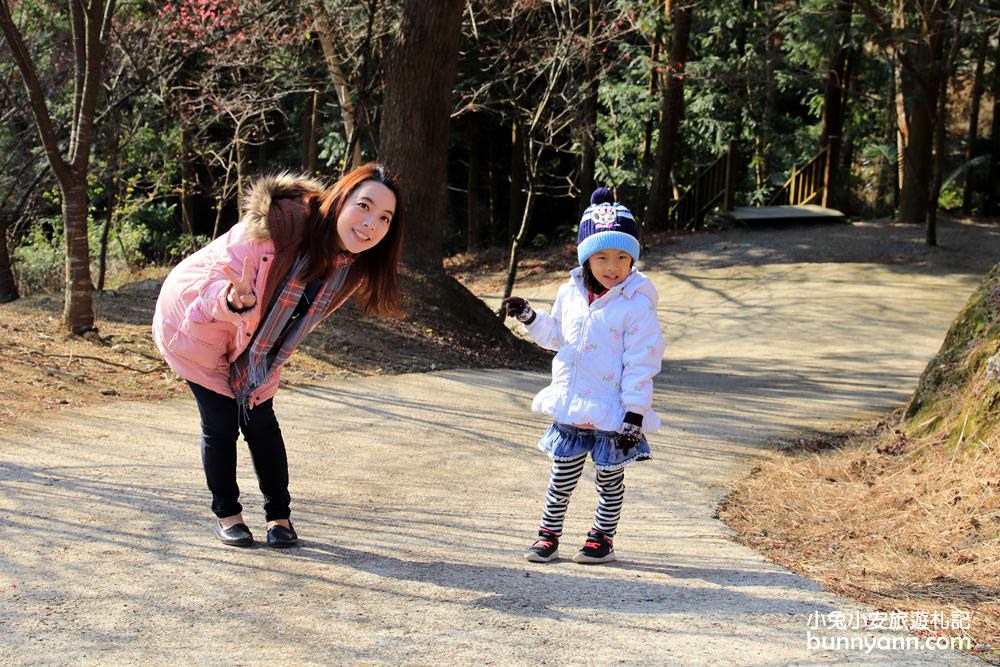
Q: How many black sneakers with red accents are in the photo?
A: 2